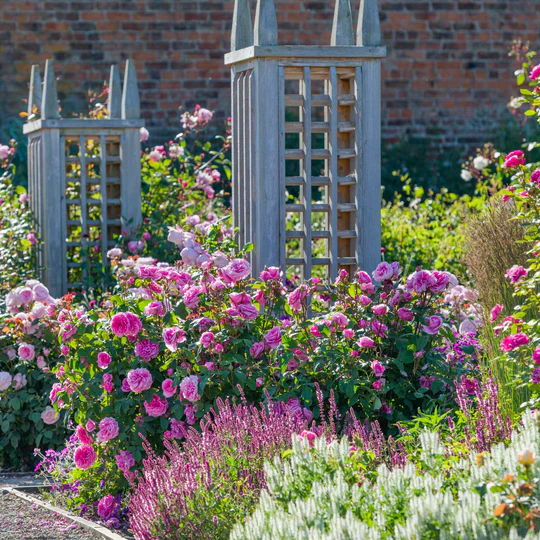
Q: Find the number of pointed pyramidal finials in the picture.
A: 8